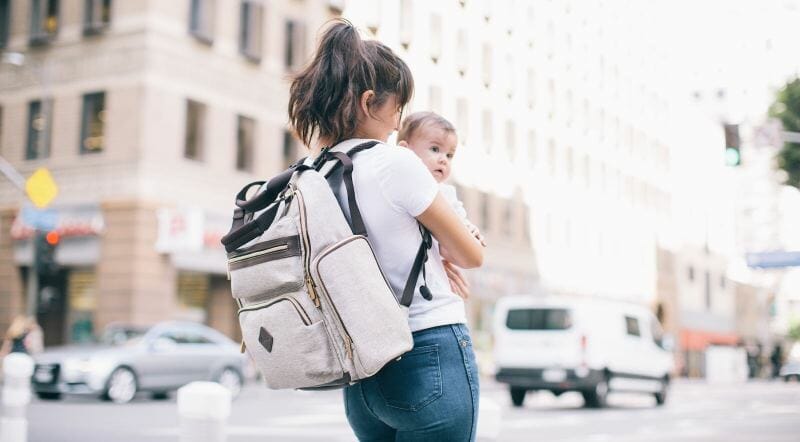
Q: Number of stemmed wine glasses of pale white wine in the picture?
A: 0